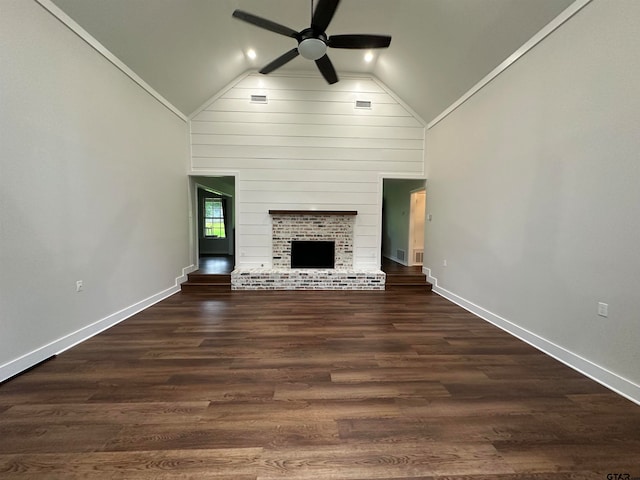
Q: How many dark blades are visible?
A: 5